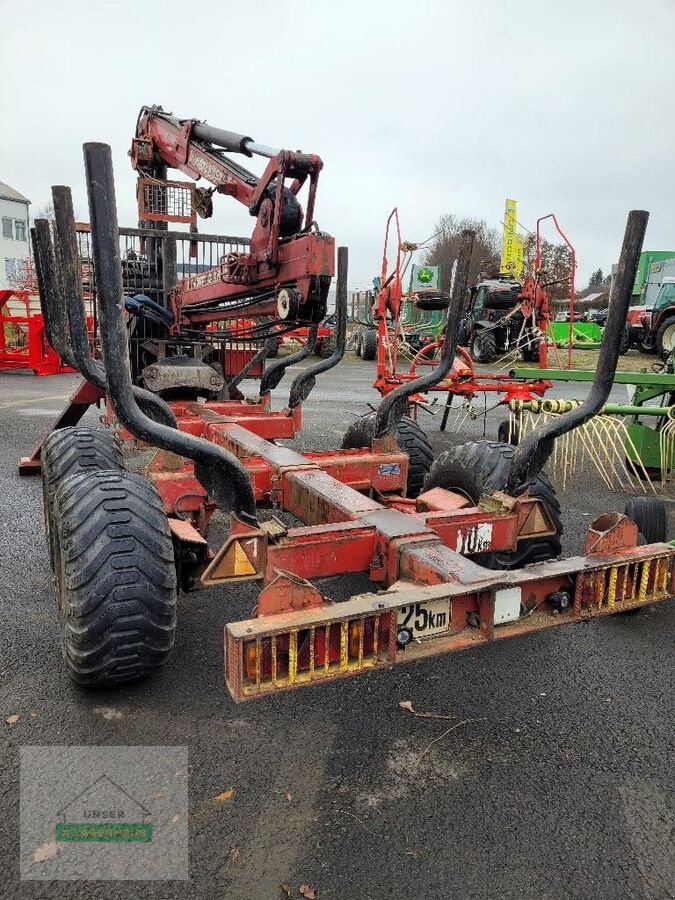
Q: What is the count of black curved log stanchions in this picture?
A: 8